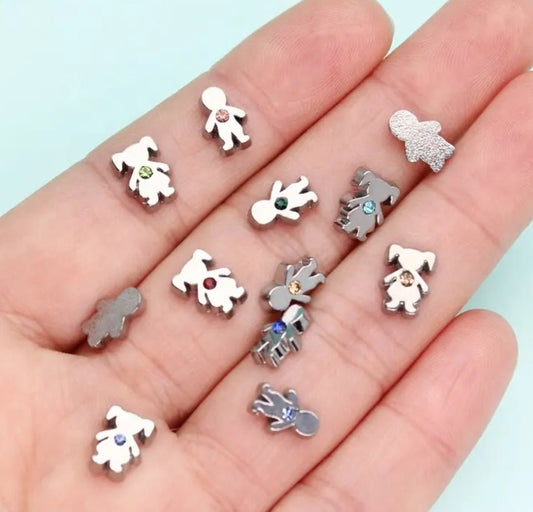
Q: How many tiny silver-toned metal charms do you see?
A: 12